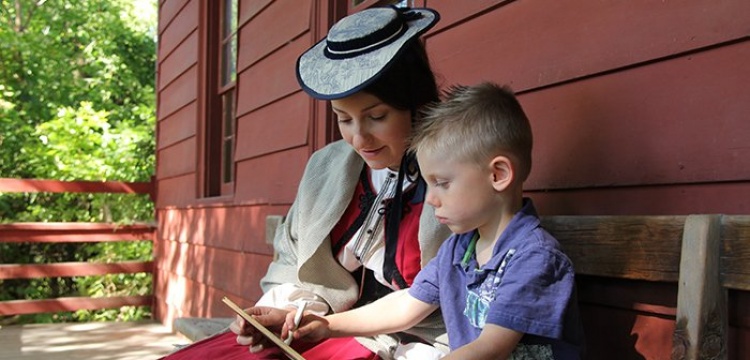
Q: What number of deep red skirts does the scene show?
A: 1